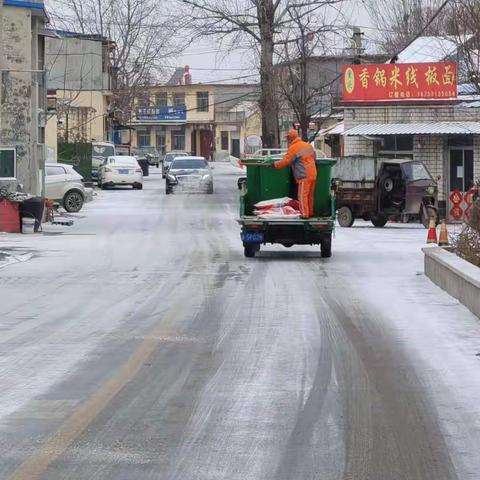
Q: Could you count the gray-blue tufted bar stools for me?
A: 0